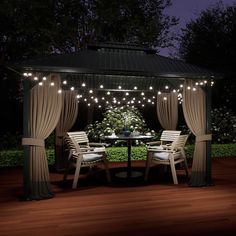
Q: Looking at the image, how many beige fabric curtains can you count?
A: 4